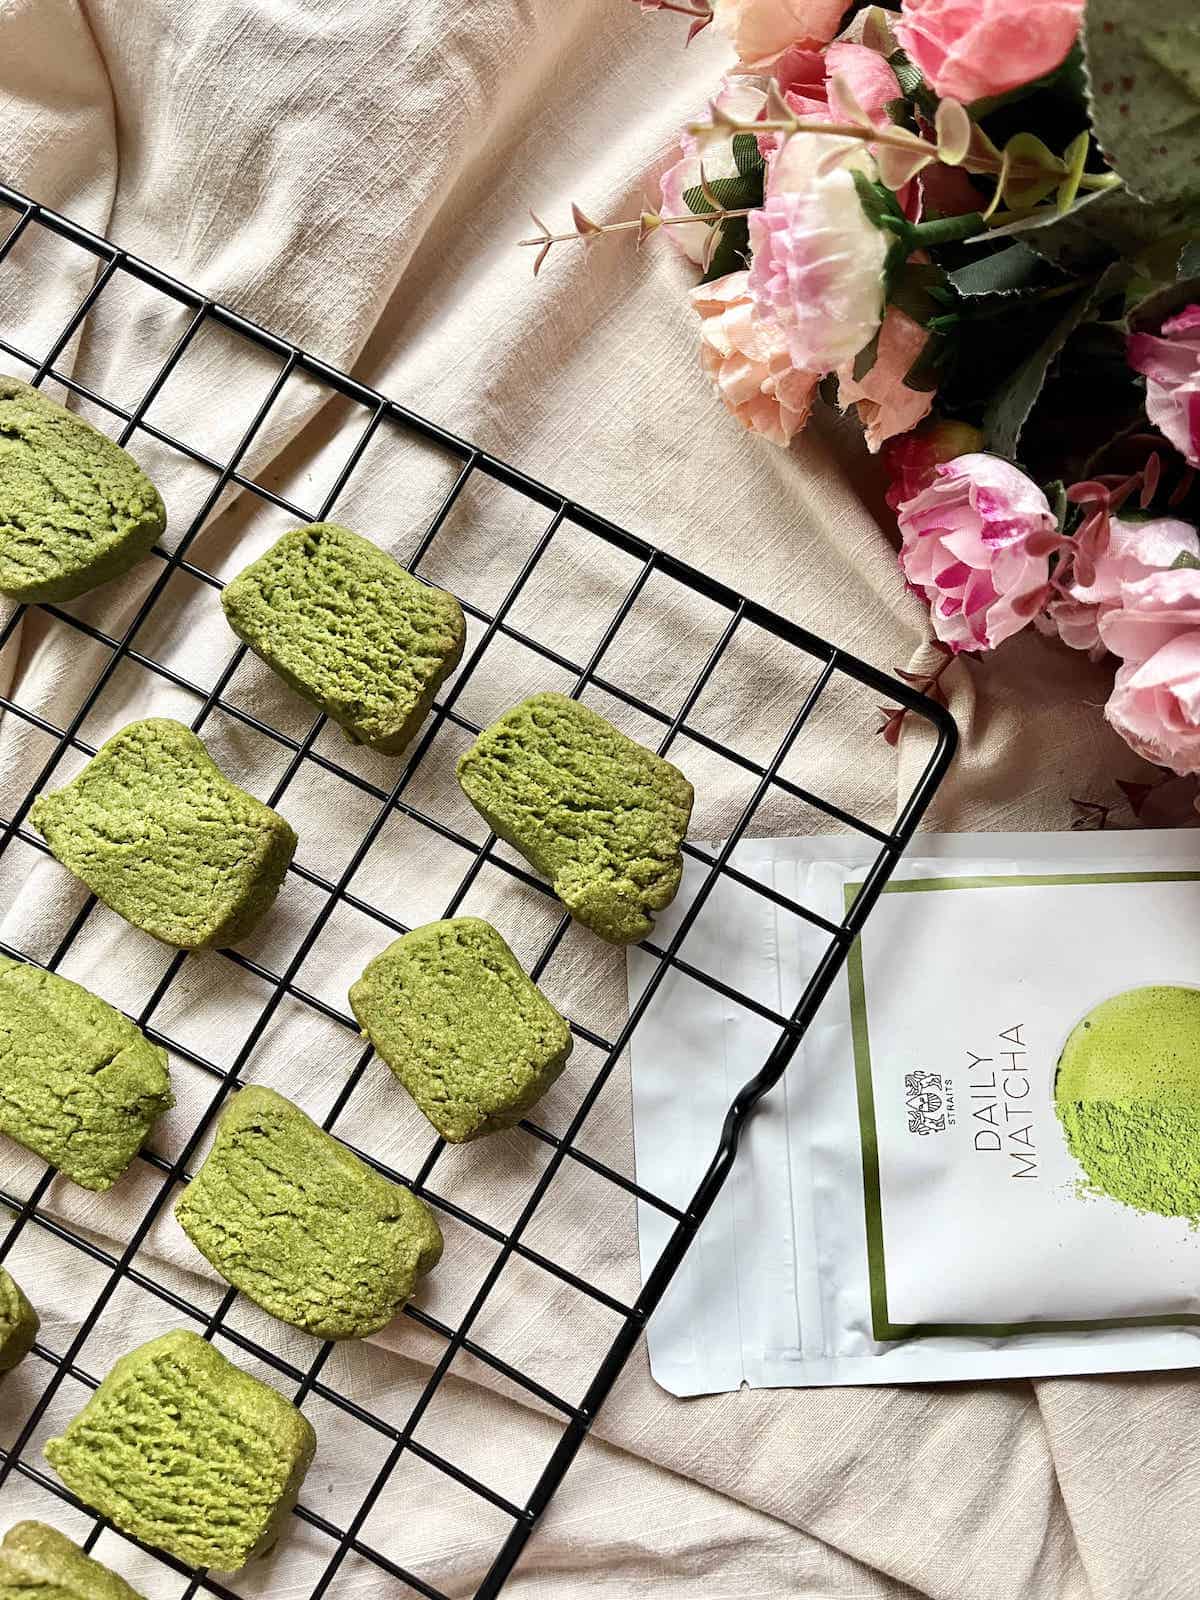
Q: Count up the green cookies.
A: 10